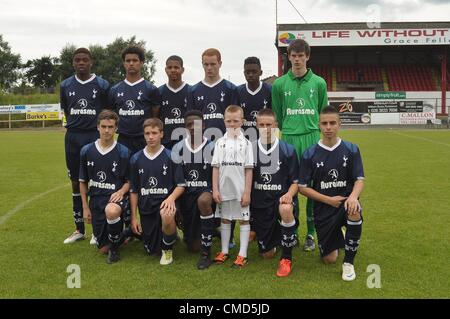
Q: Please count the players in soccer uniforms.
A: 12